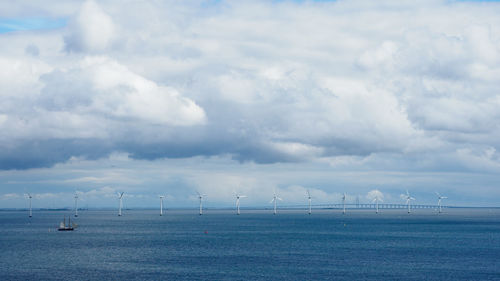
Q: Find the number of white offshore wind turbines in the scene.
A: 12